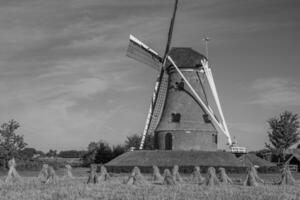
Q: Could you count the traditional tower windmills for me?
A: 1